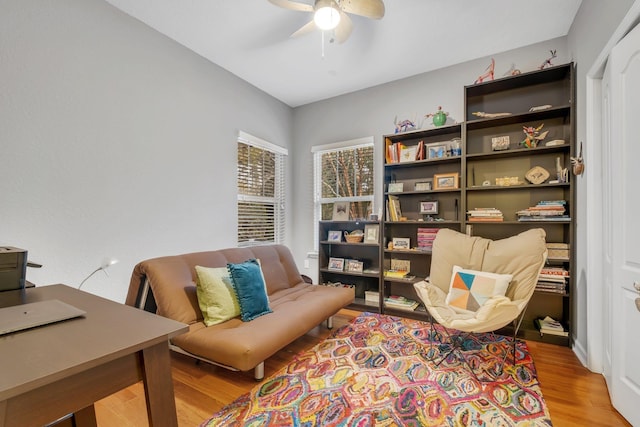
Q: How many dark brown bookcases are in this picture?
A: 3